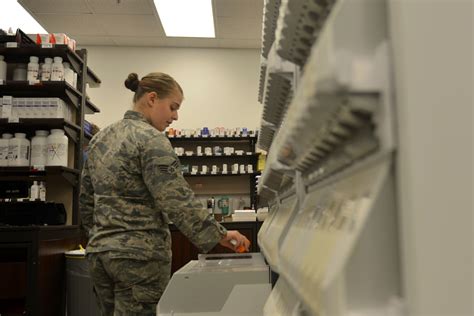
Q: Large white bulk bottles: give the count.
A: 4